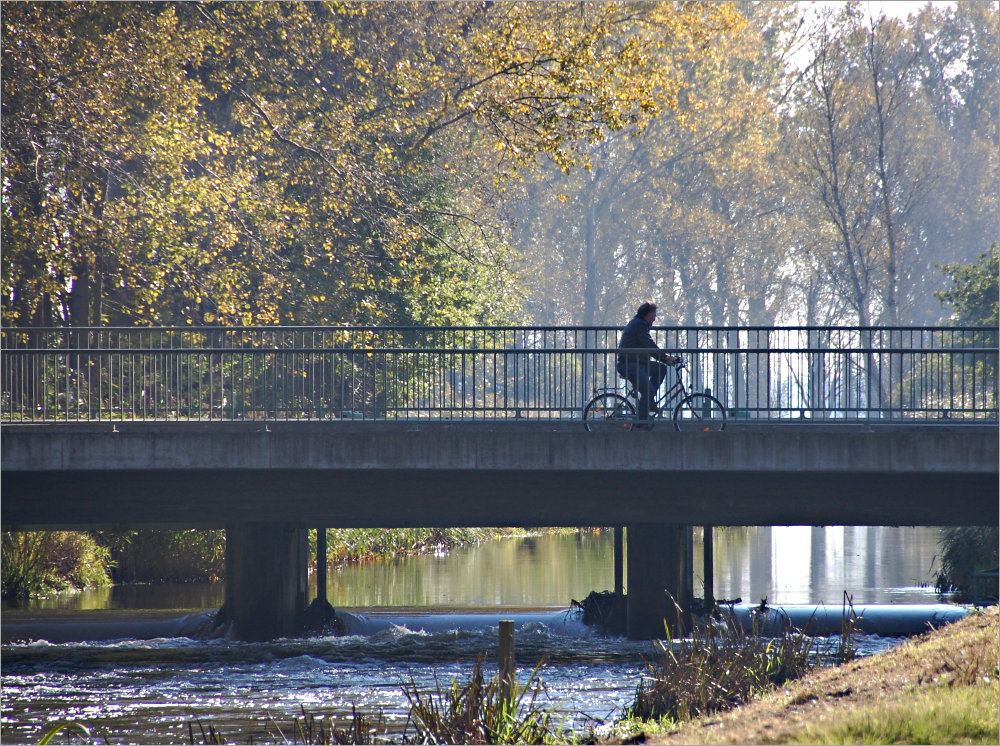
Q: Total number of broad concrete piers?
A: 2